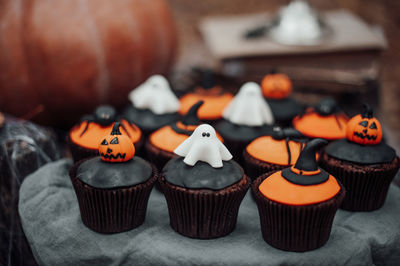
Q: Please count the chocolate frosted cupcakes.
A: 6